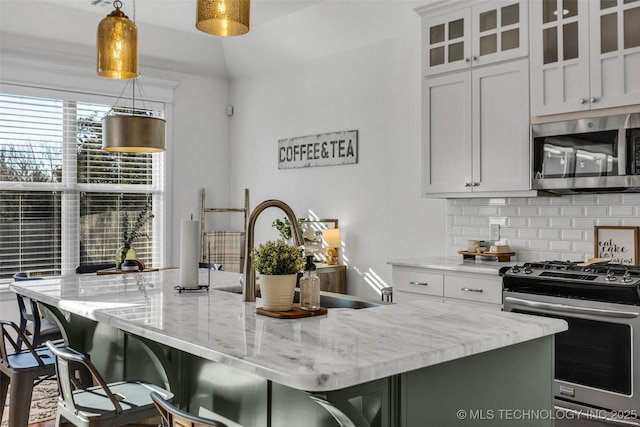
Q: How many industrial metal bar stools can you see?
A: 3